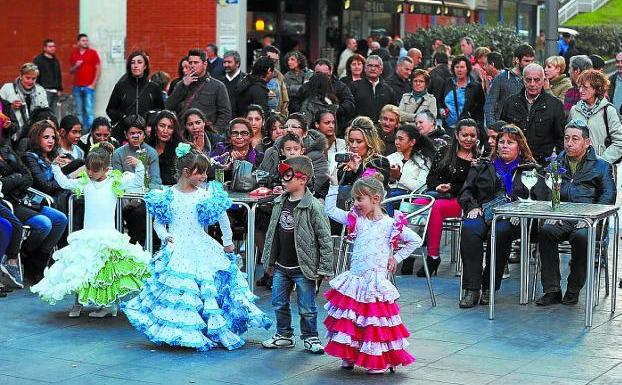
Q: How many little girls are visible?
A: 3